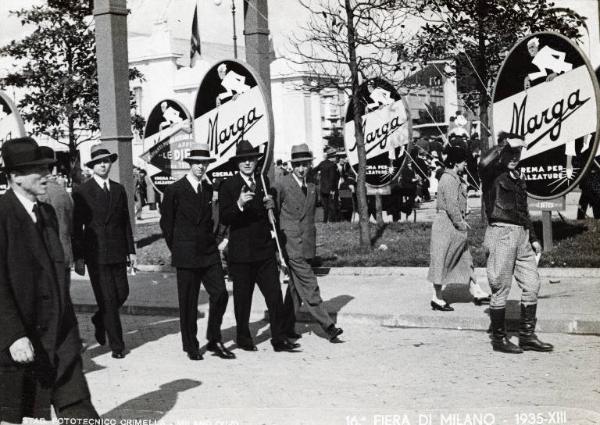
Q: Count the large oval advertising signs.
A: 5